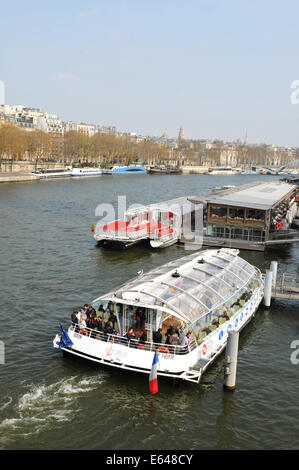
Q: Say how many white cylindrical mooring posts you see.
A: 3